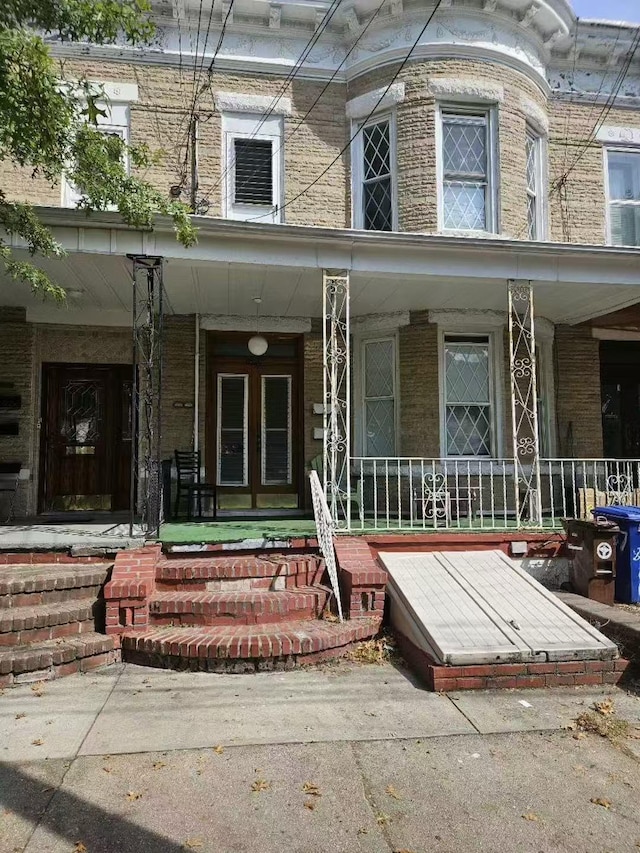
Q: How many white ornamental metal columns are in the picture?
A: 2